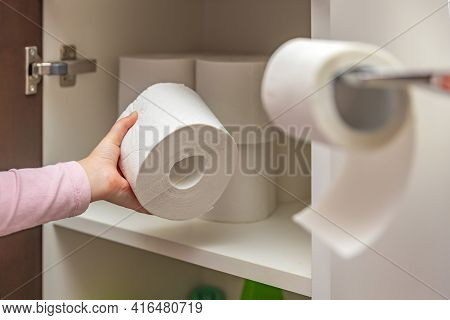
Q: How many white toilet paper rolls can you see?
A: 5